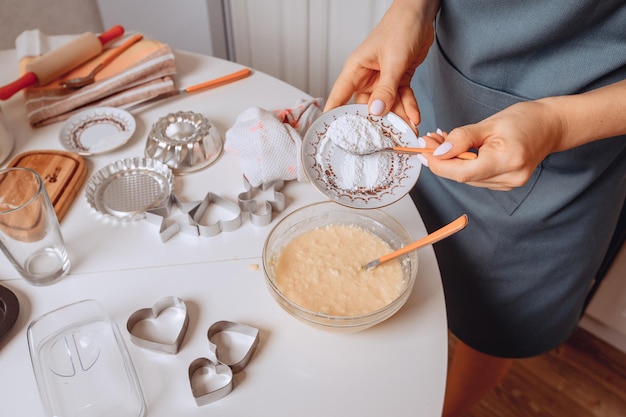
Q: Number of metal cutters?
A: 6